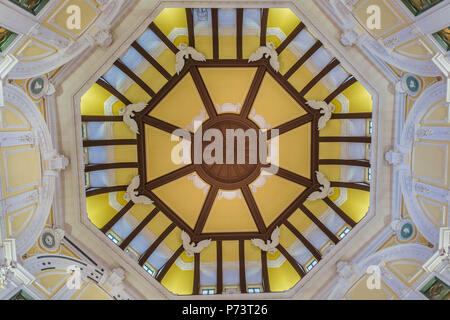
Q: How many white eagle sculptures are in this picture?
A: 8